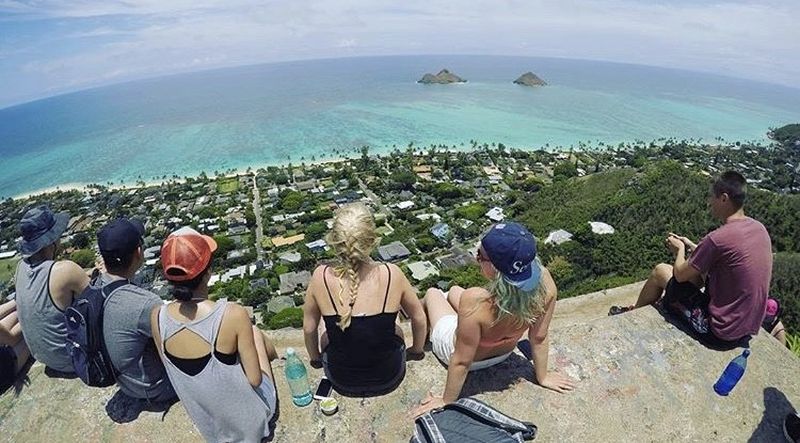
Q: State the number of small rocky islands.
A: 2